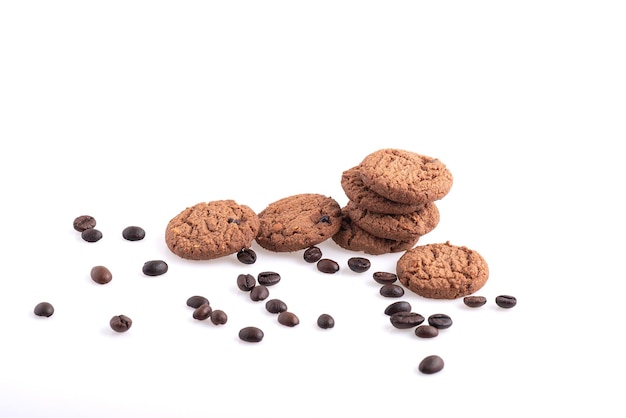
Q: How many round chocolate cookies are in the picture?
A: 7